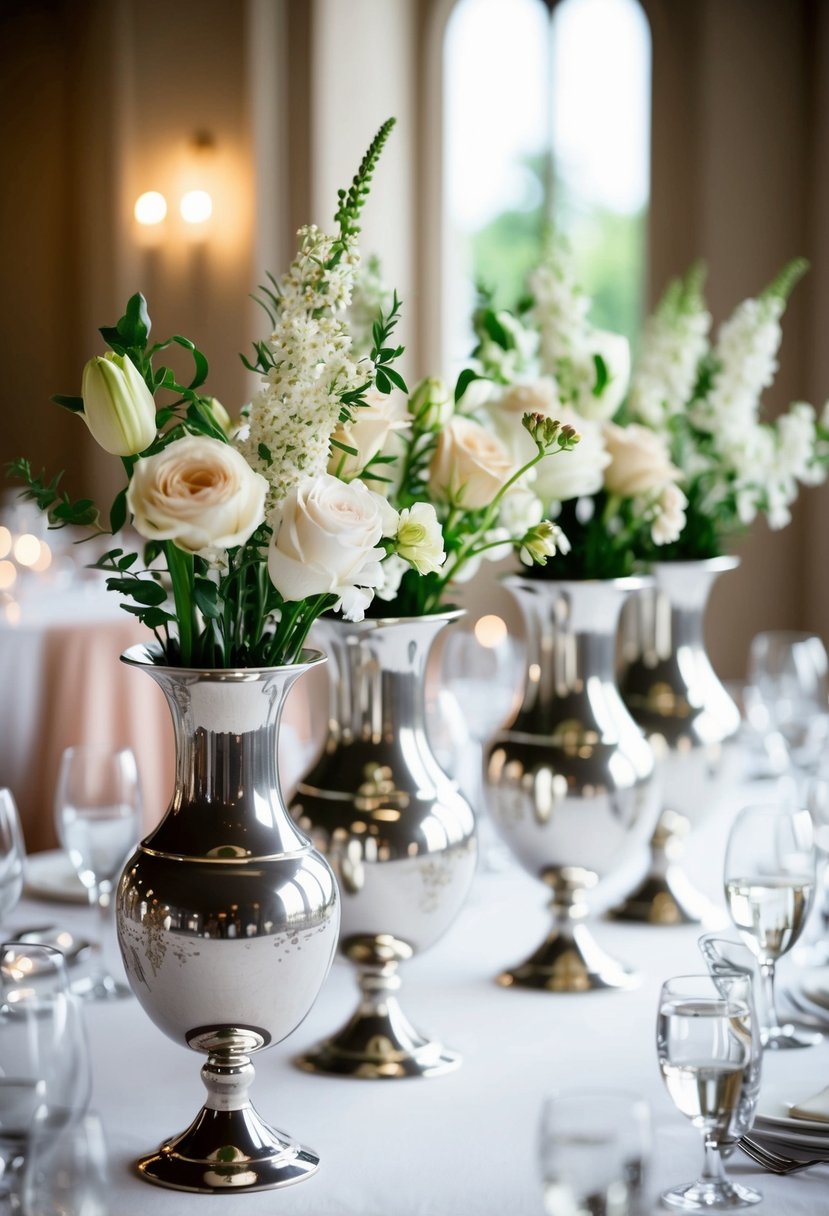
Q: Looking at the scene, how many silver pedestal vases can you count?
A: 4